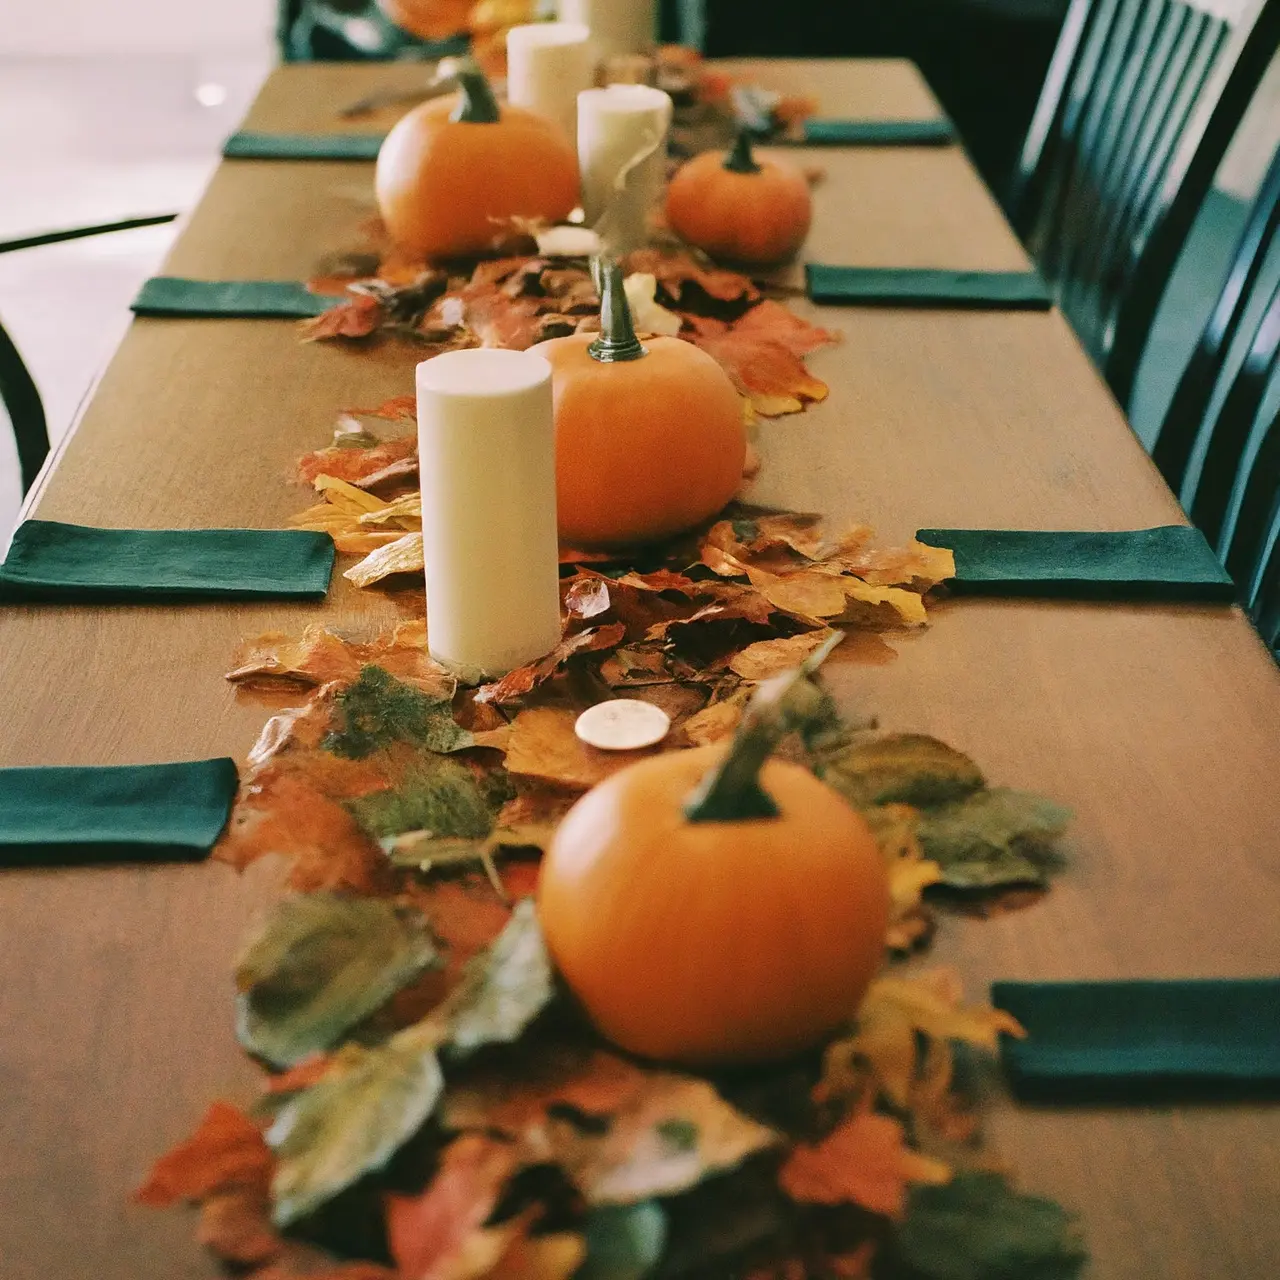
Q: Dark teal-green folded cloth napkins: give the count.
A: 8